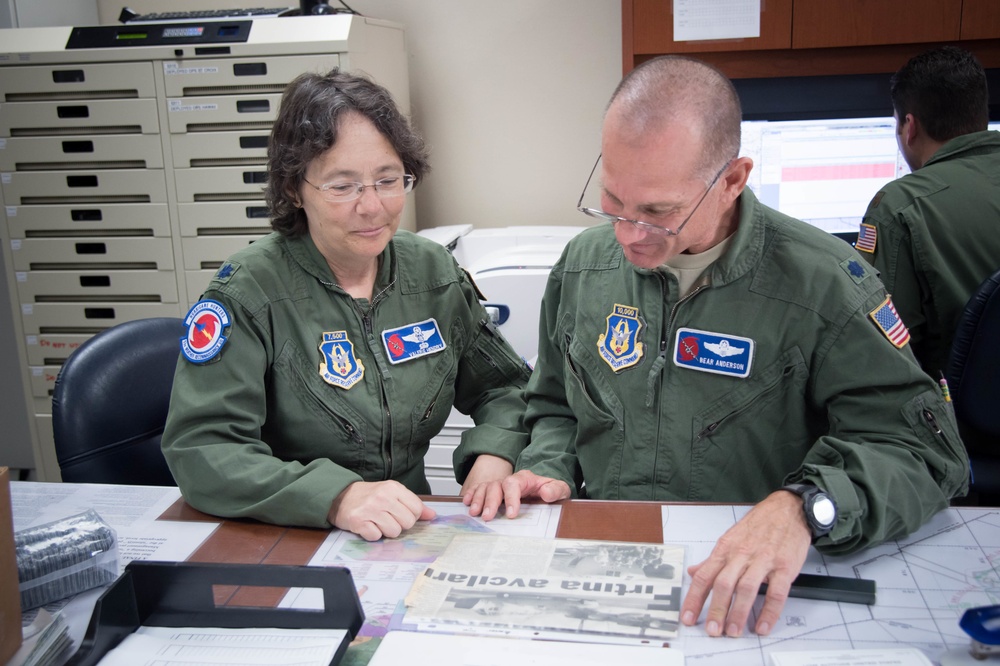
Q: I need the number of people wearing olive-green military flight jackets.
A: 3